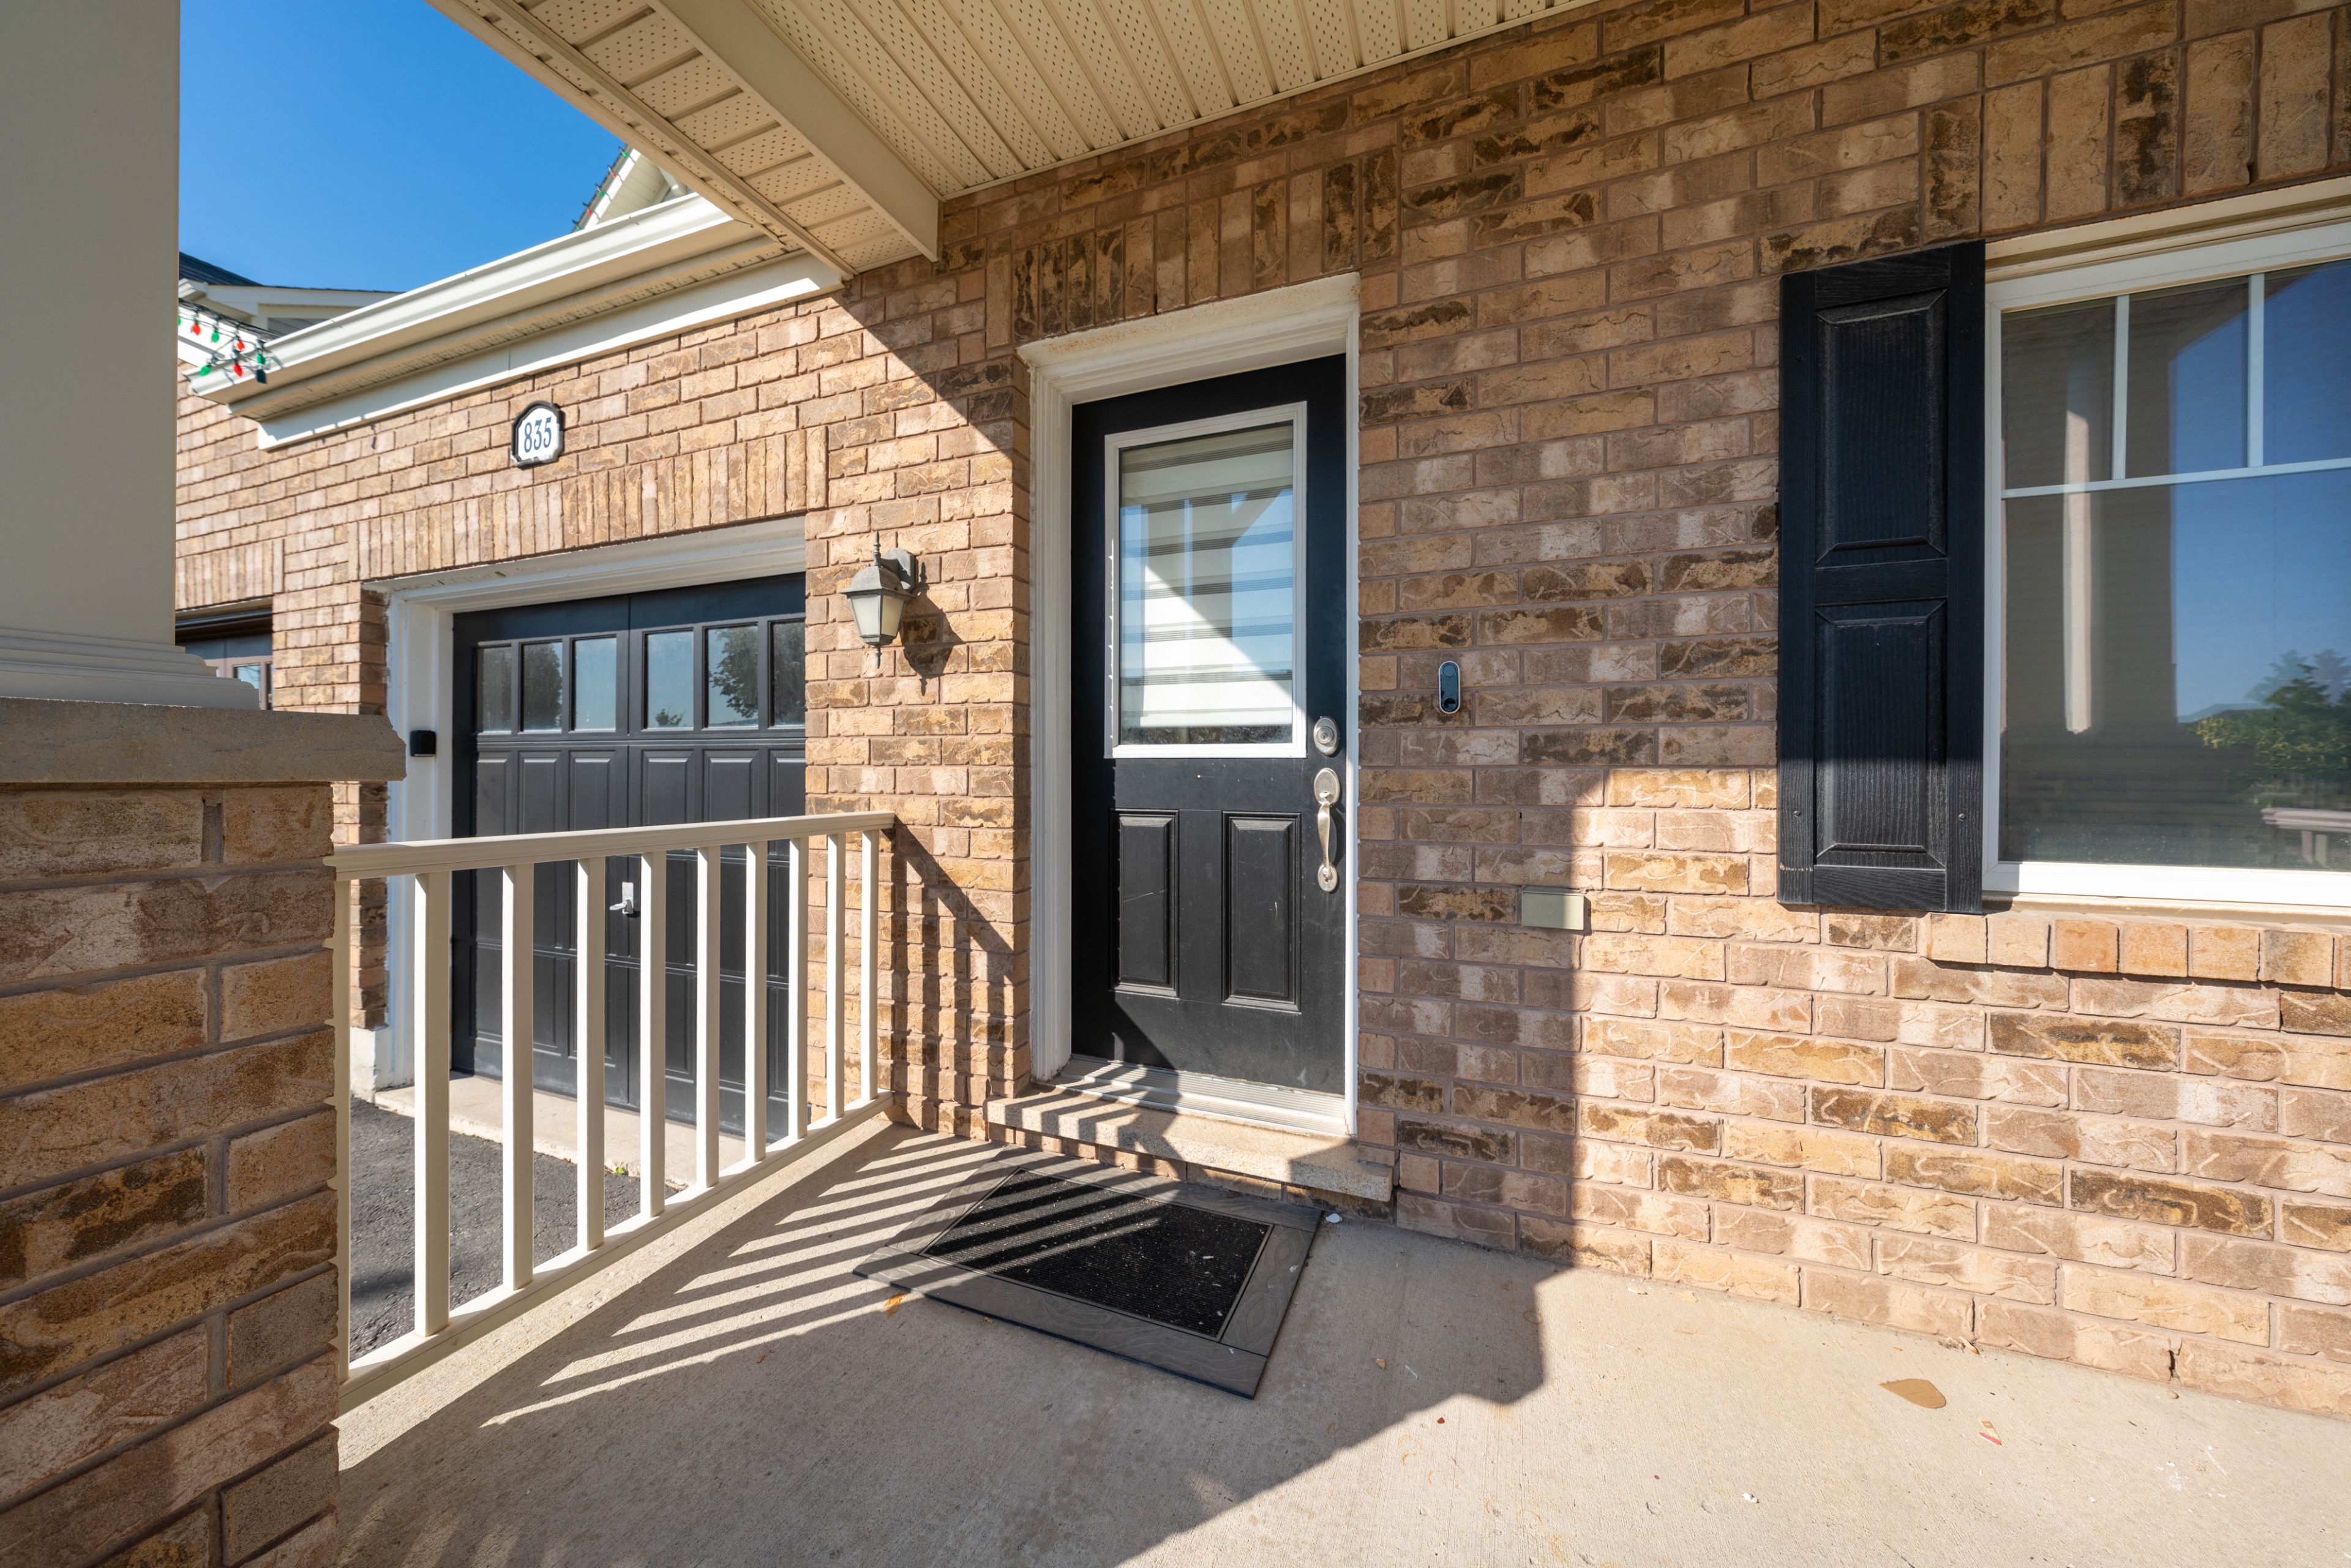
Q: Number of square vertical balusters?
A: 10